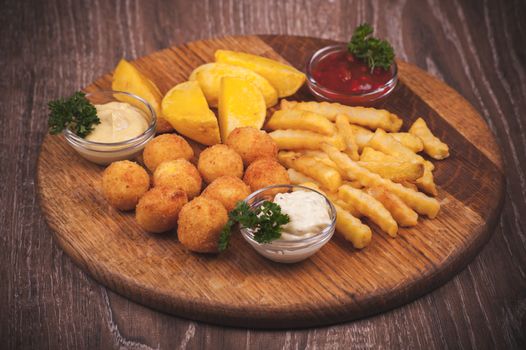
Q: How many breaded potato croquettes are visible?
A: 9